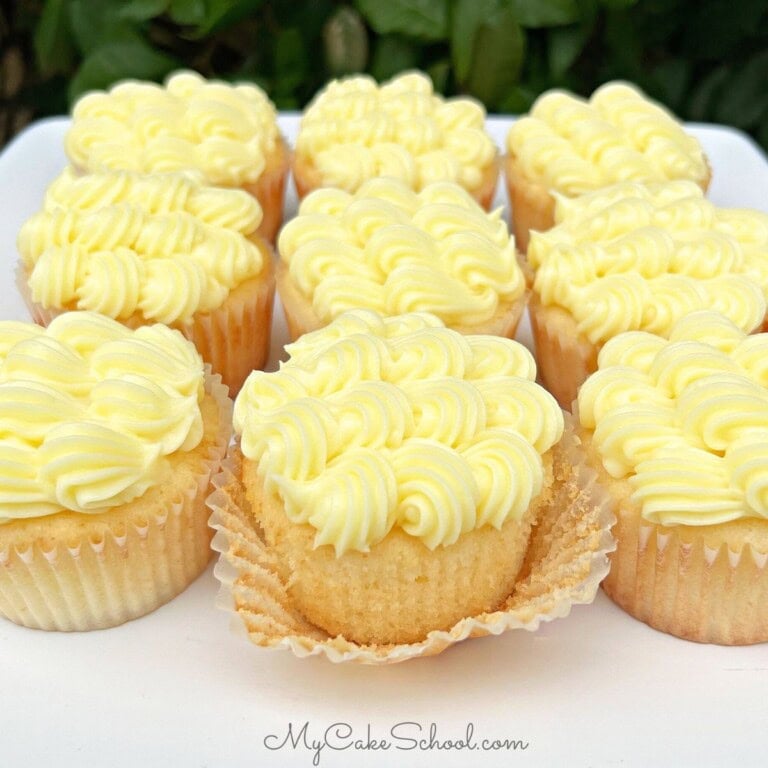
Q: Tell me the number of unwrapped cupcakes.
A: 1